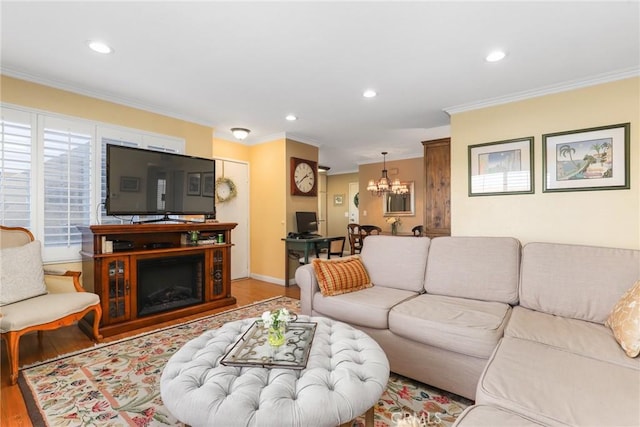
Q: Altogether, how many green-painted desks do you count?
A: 1